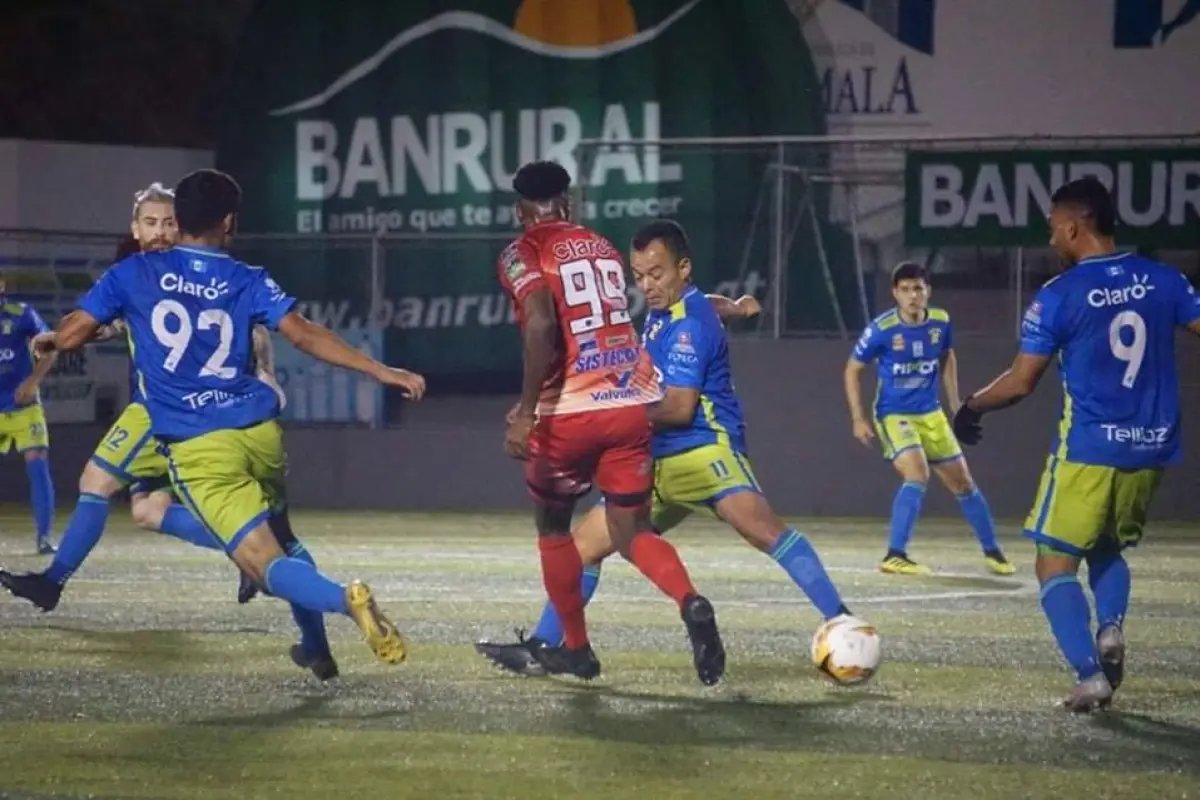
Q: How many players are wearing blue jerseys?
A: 6